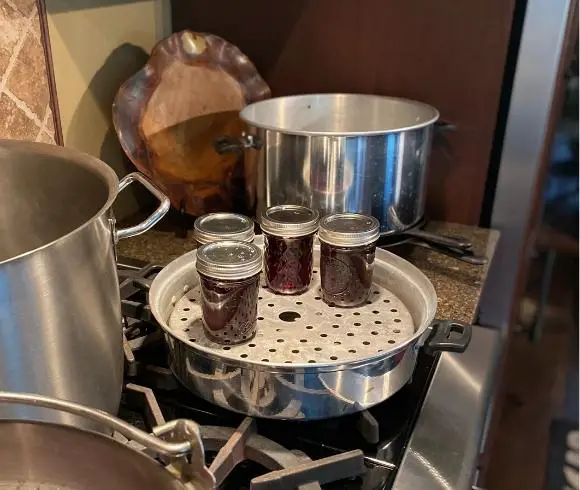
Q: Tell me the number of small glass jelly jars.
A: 4